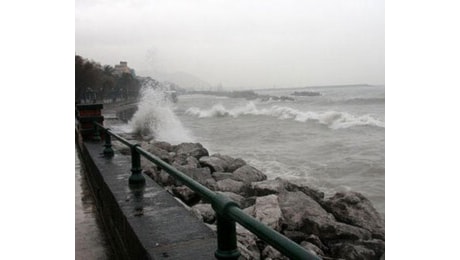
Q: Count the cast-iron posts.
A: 4